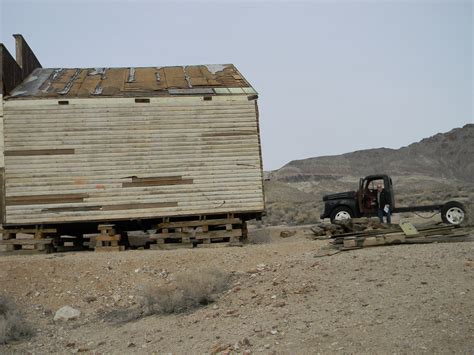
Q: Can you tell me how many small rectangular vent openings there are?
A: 3